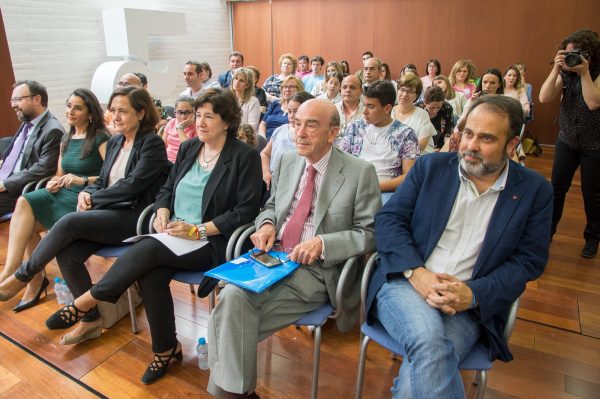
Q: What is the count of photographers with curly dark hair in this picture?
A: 1